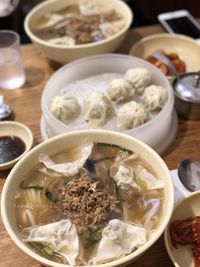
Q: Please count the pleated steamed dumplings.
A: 6